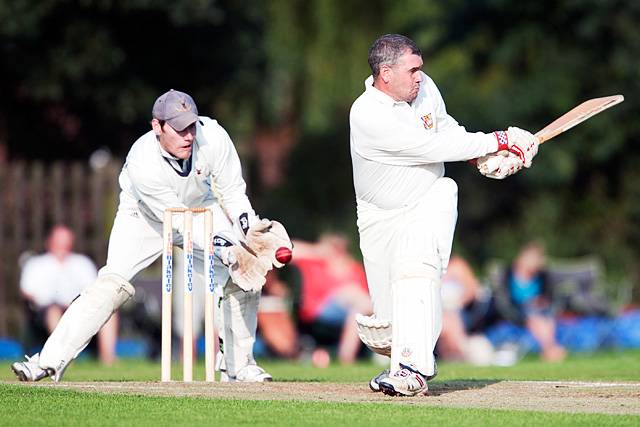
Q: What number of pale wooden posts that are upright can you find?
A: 3